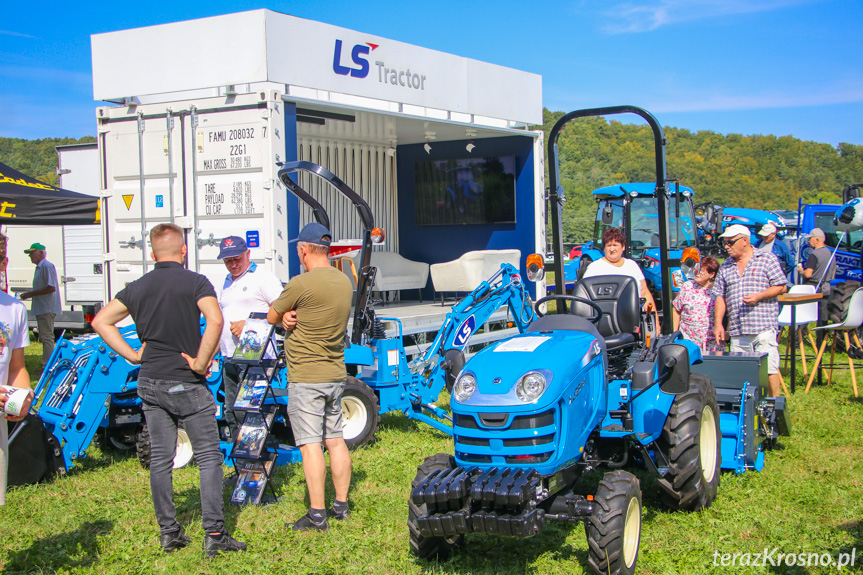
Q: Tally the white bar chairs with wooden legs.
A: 2